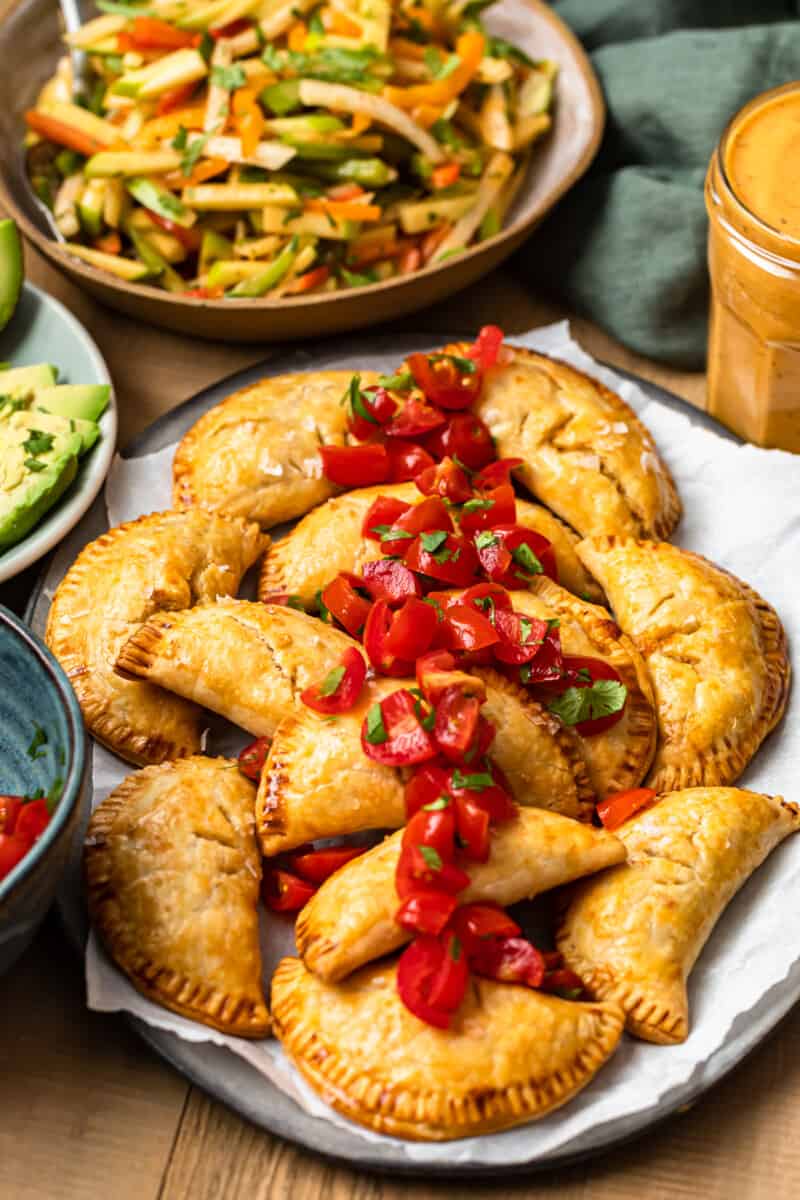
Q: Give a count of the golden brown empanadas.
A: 12